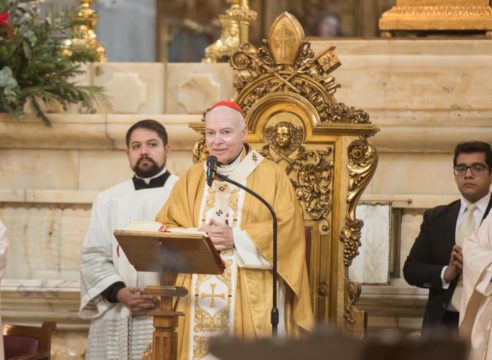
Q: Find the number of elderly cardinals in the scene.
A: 1